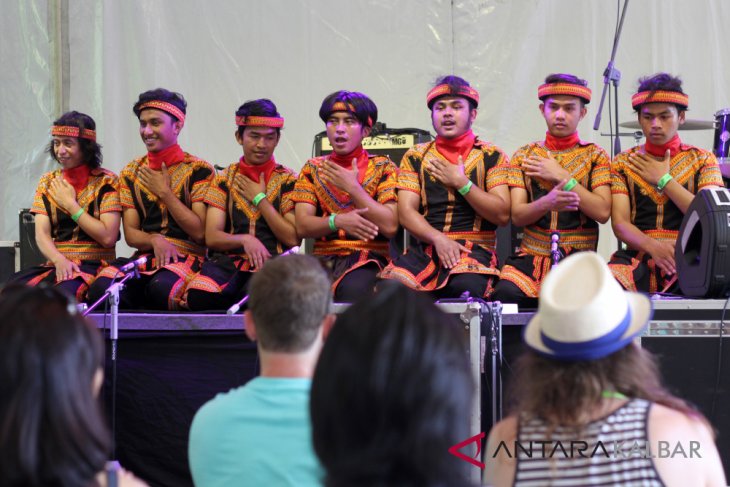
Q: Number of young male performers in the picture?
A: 7